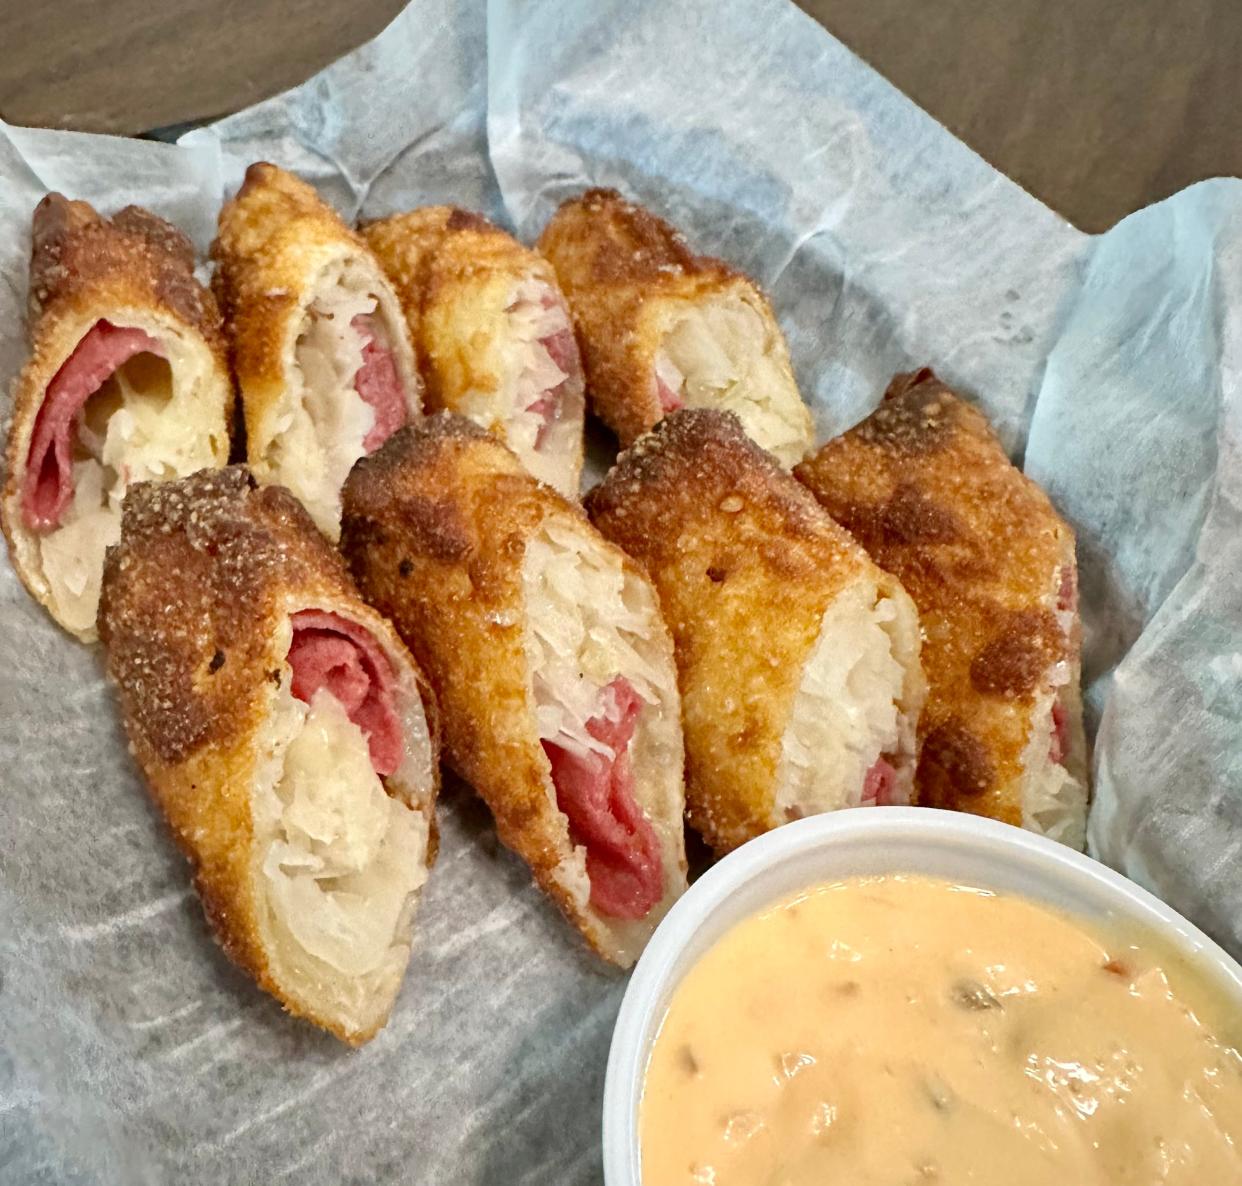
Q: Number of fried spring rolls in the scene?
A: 8